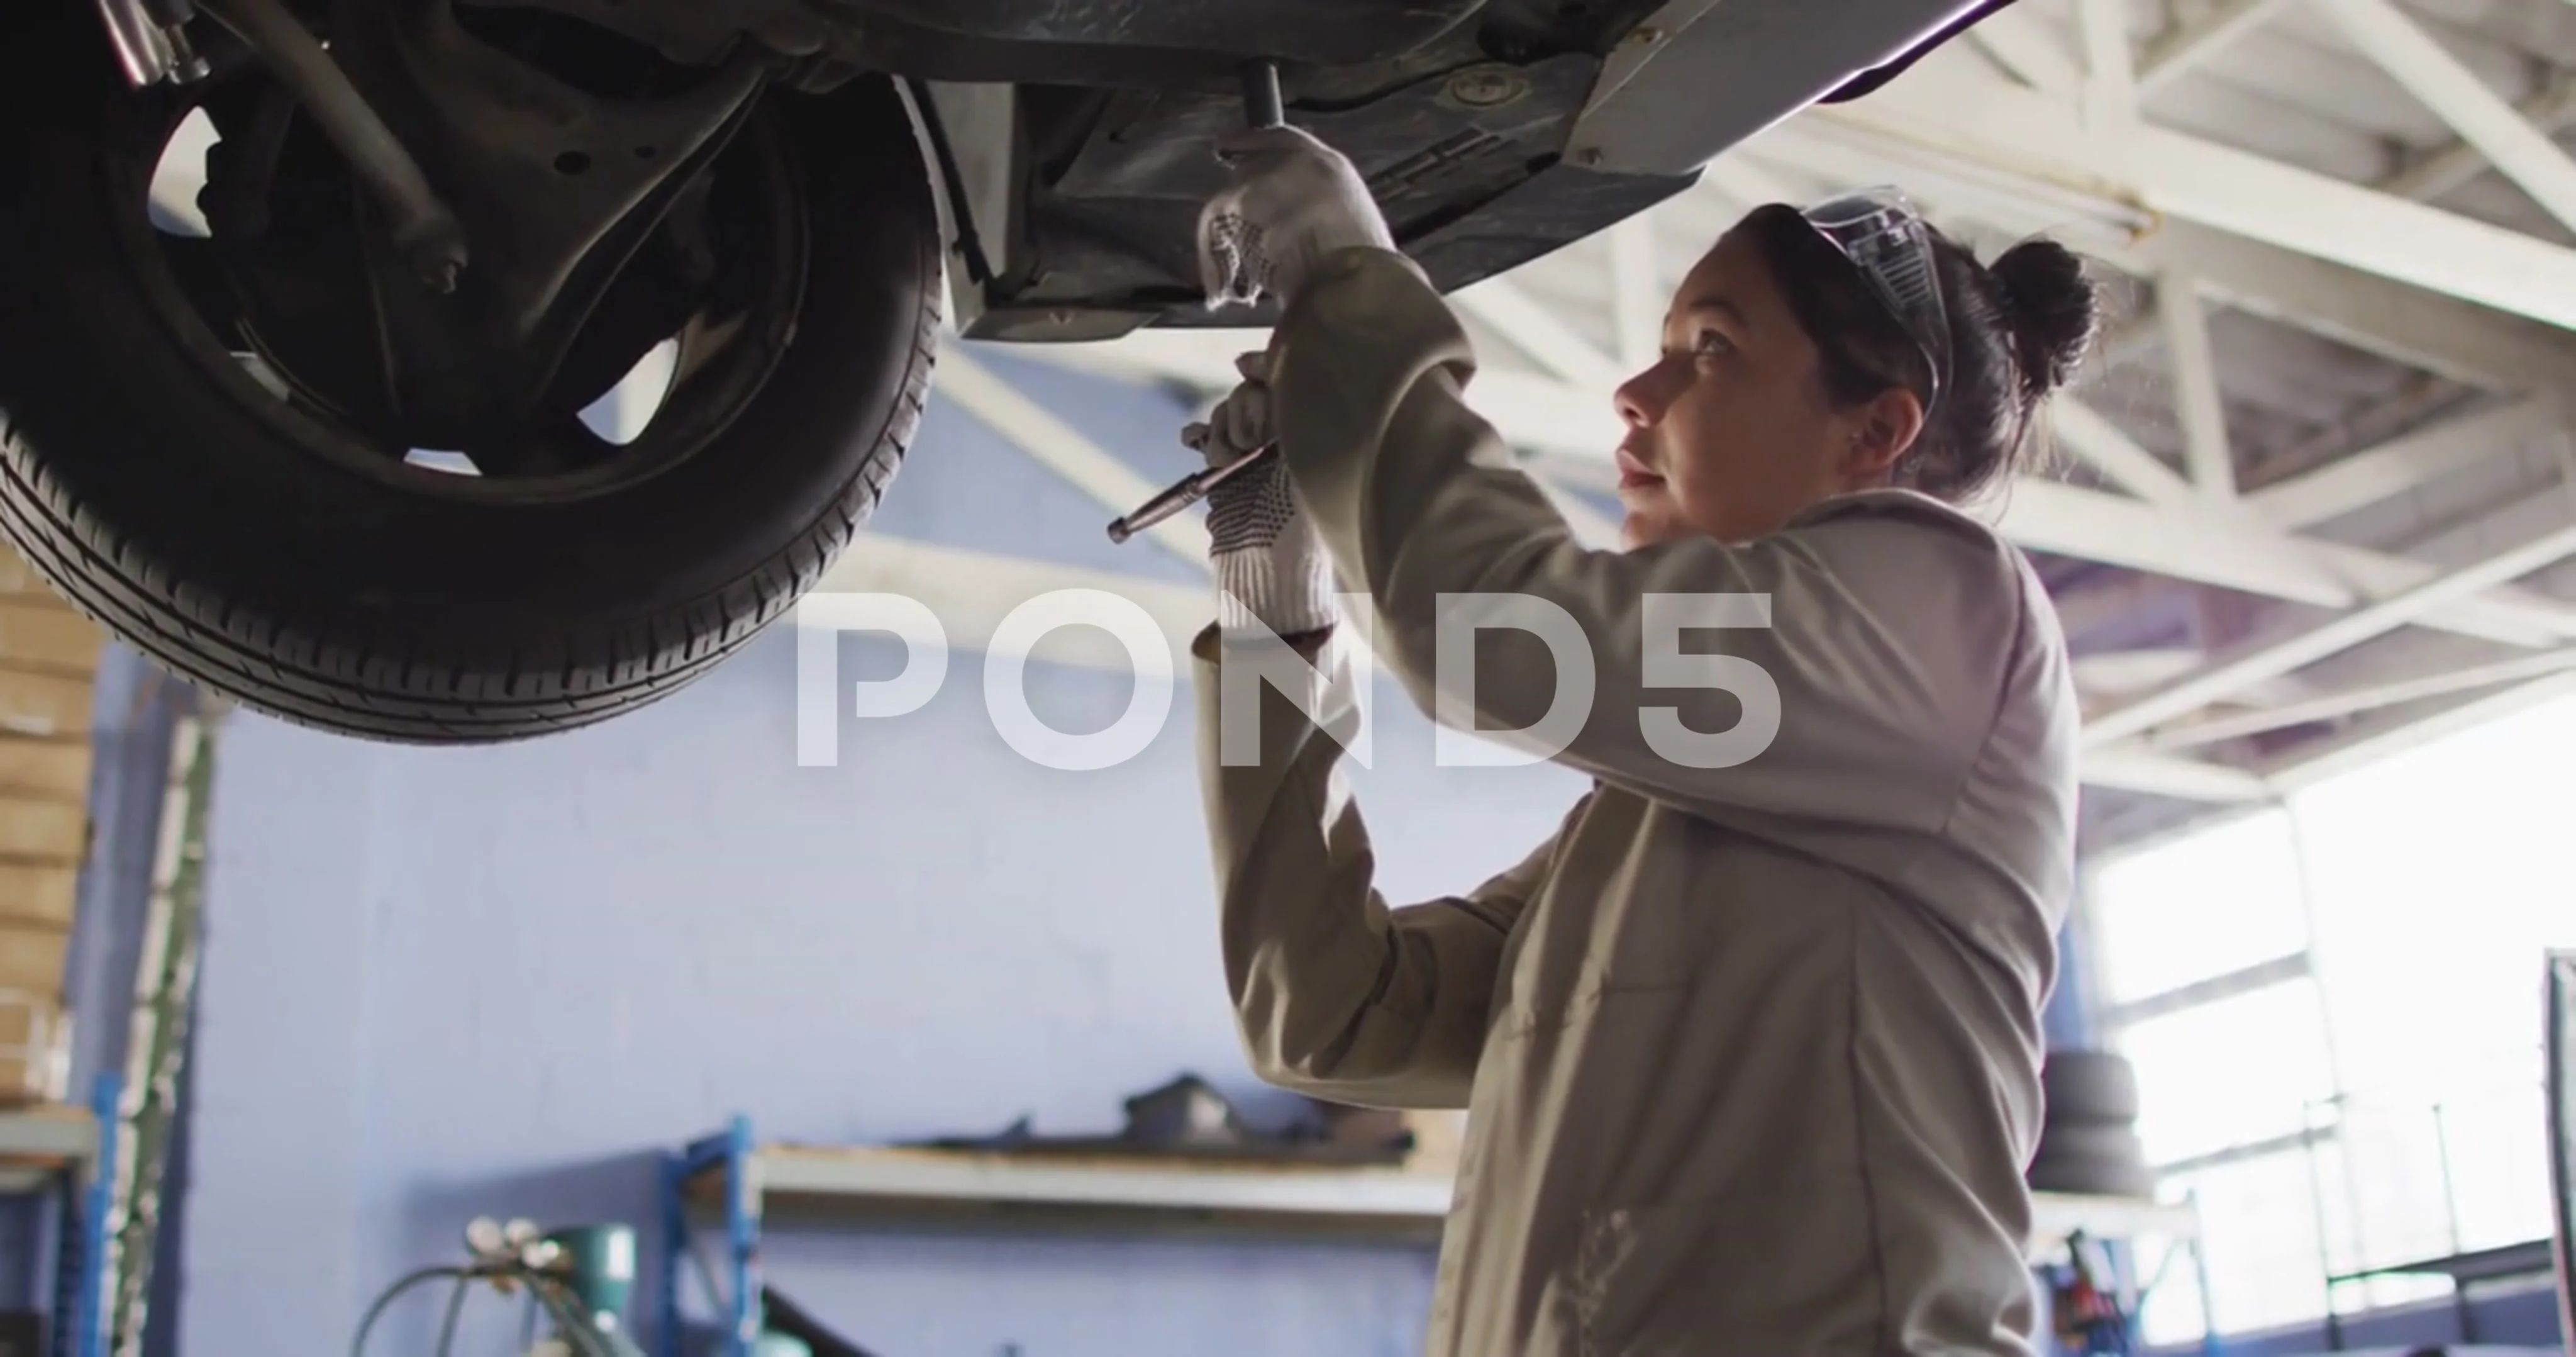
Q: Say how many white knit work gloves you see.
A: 2